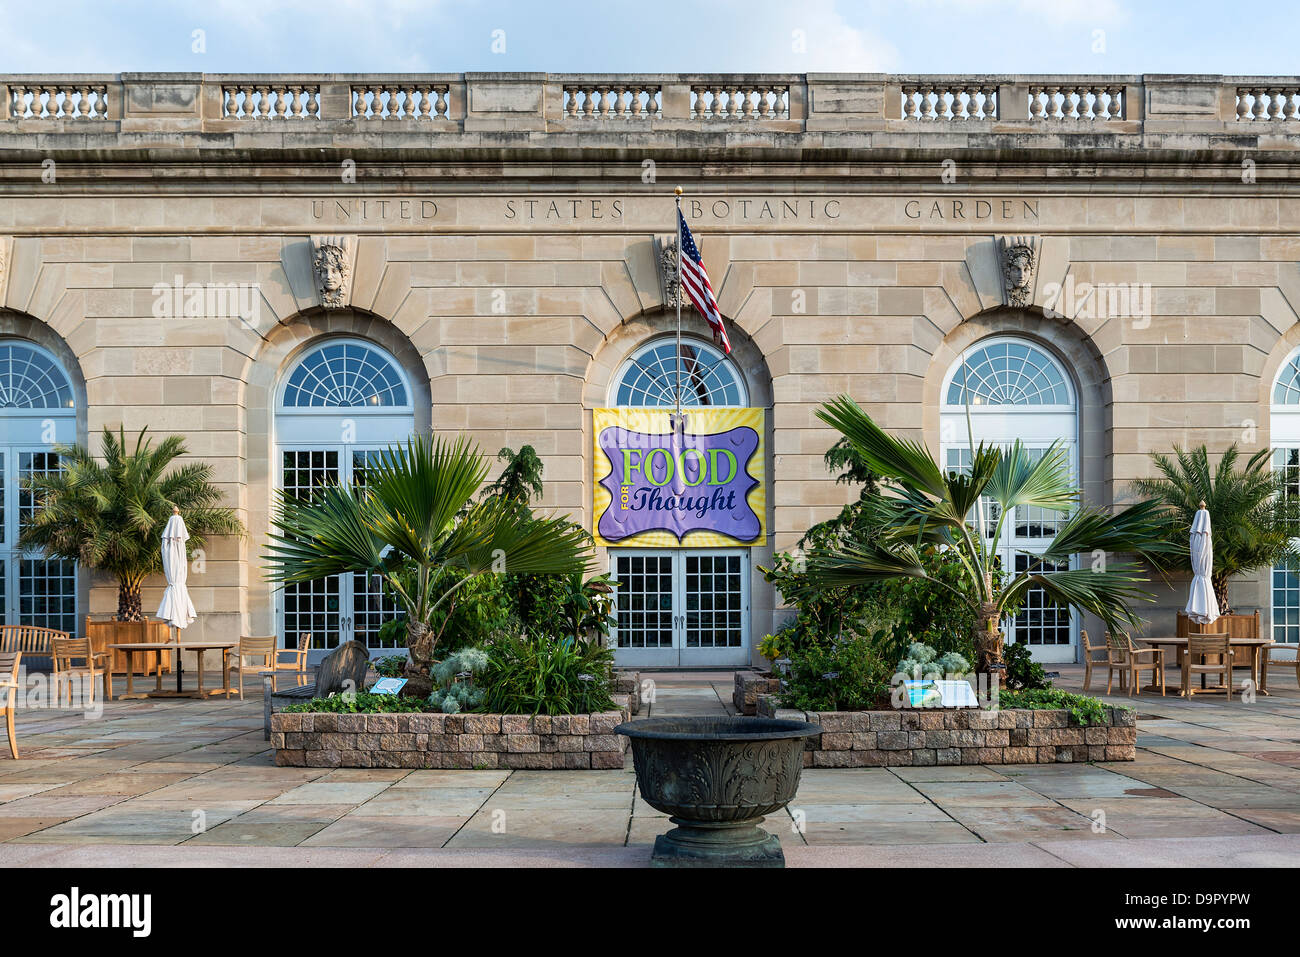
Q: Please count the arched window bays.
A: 5